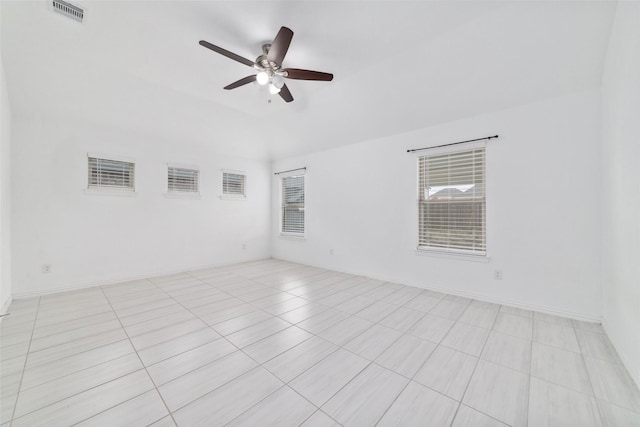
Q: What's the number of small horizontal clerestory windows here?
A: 3